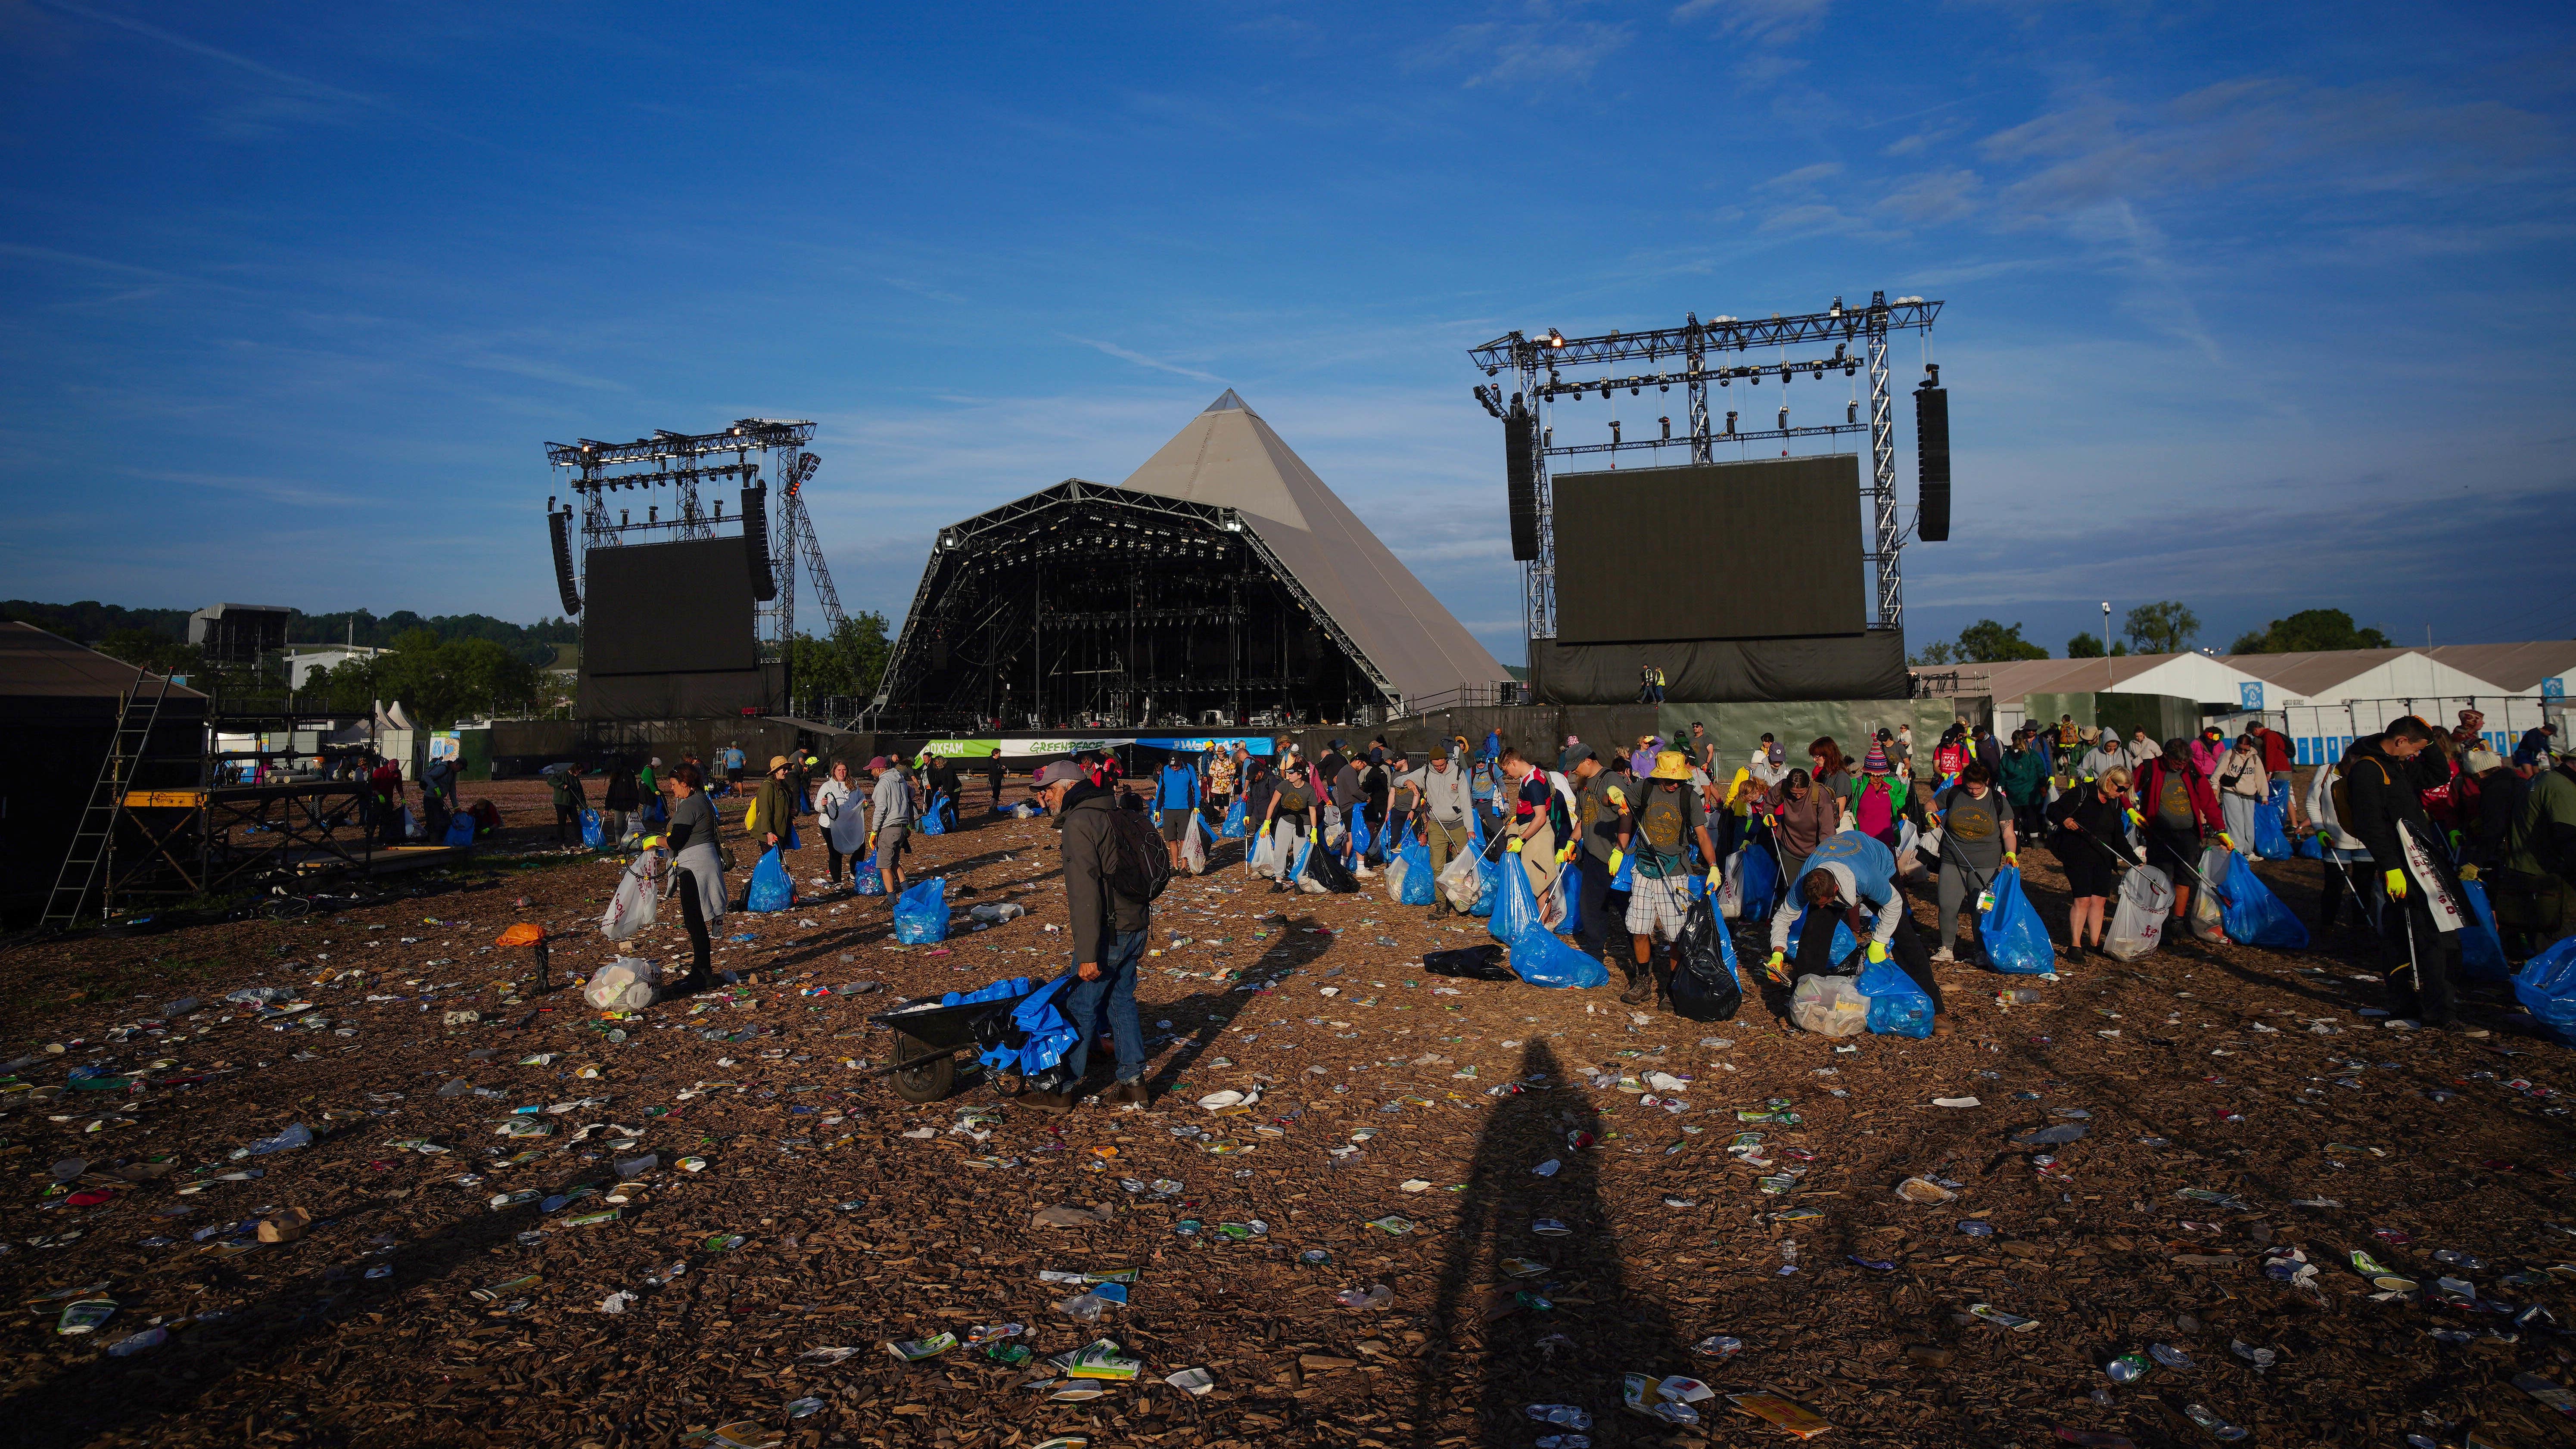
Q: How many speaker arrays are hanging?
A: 4